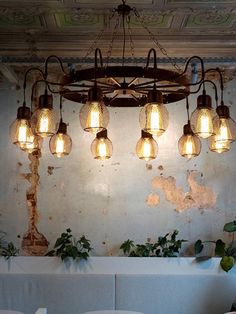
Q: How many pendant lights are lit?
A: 12